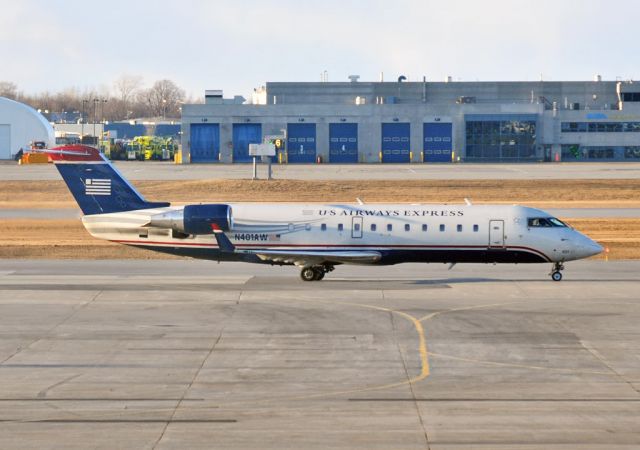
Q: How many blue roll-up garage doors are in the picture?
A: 6